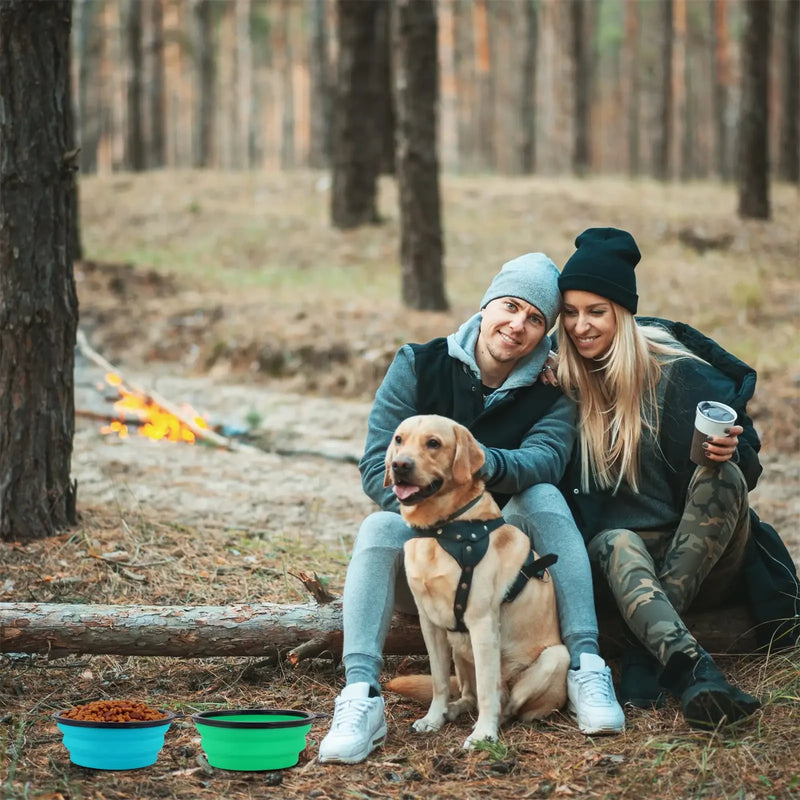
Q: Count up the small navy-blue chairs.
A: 0